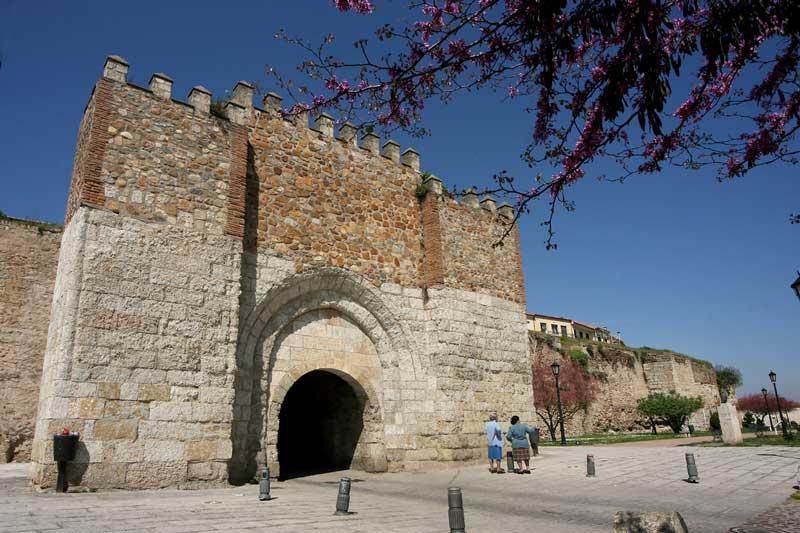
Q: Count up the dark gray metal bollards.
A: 6